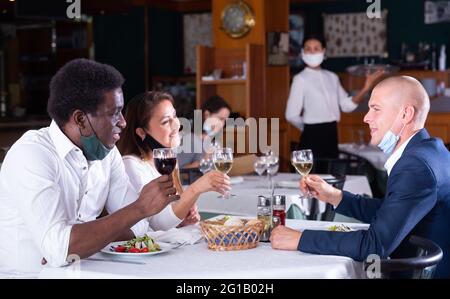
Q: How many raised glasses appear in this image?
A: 3